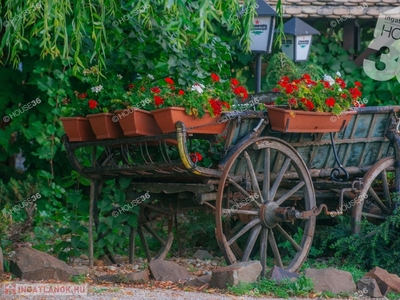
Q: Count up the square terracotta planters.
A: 5